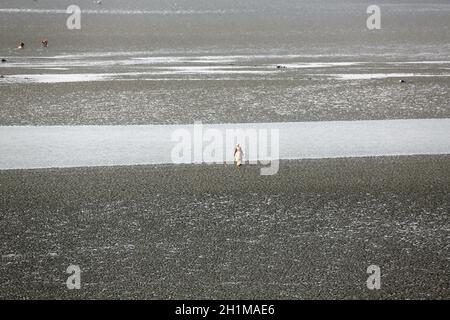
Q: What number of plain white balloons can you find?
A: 0